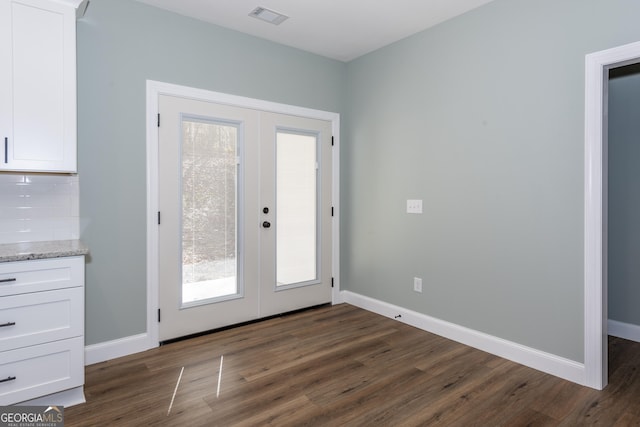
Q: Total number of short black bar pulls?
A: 4